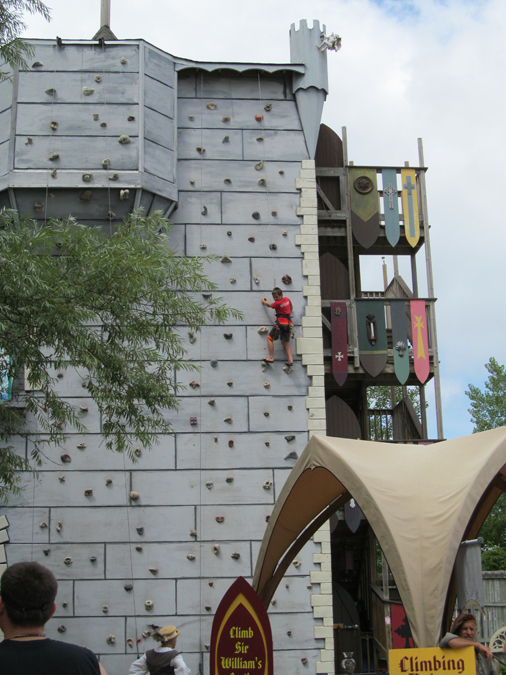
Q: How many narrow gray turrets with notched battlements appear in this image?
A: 1